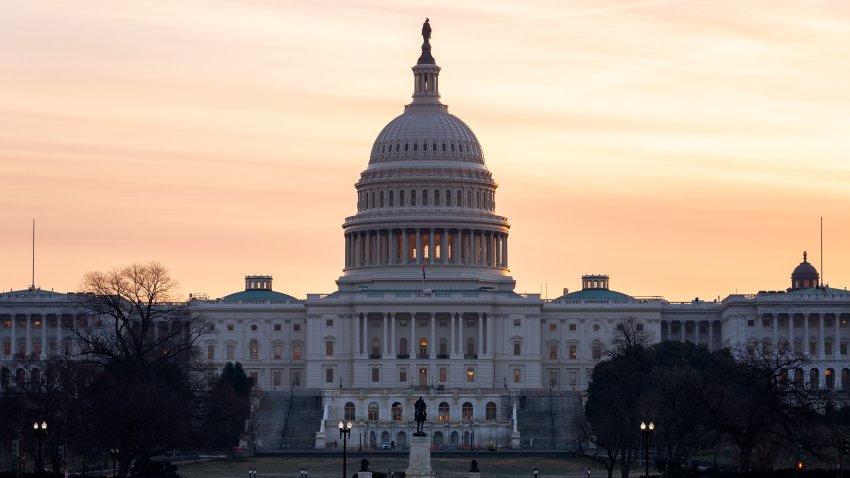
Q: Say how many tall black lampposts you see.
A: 3